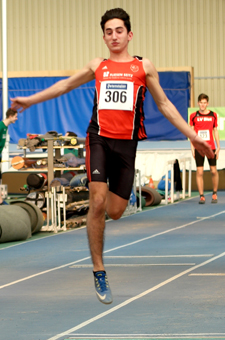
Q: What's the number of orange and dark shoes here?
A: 2